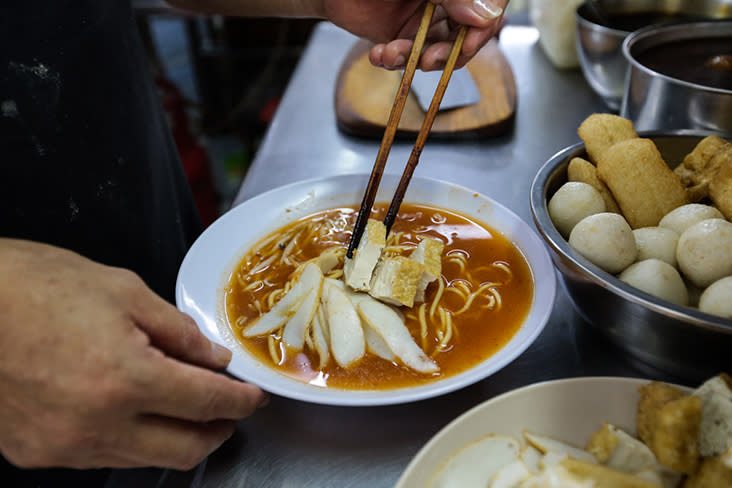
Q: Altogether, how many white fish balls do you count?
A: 7